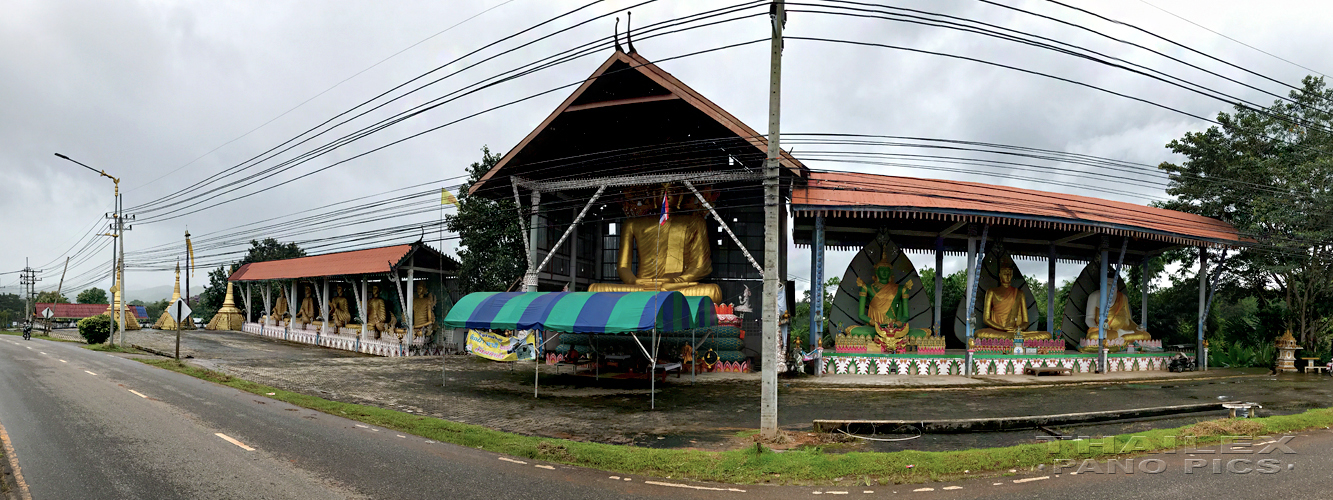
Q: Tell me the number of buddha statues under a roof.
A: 9